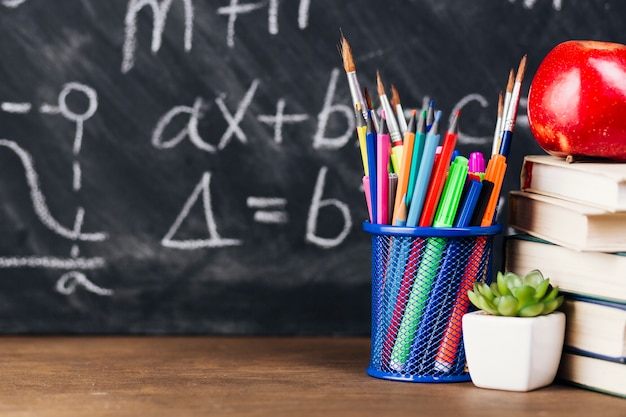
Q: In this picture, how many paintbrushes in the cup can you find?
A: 7